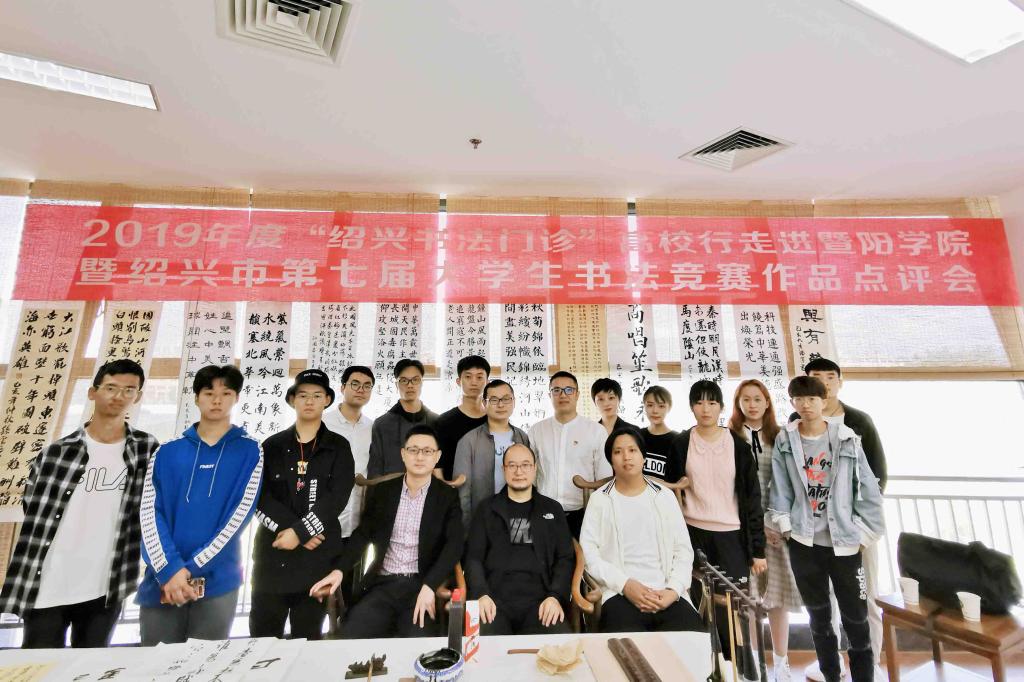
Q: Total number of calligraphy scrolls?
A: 13